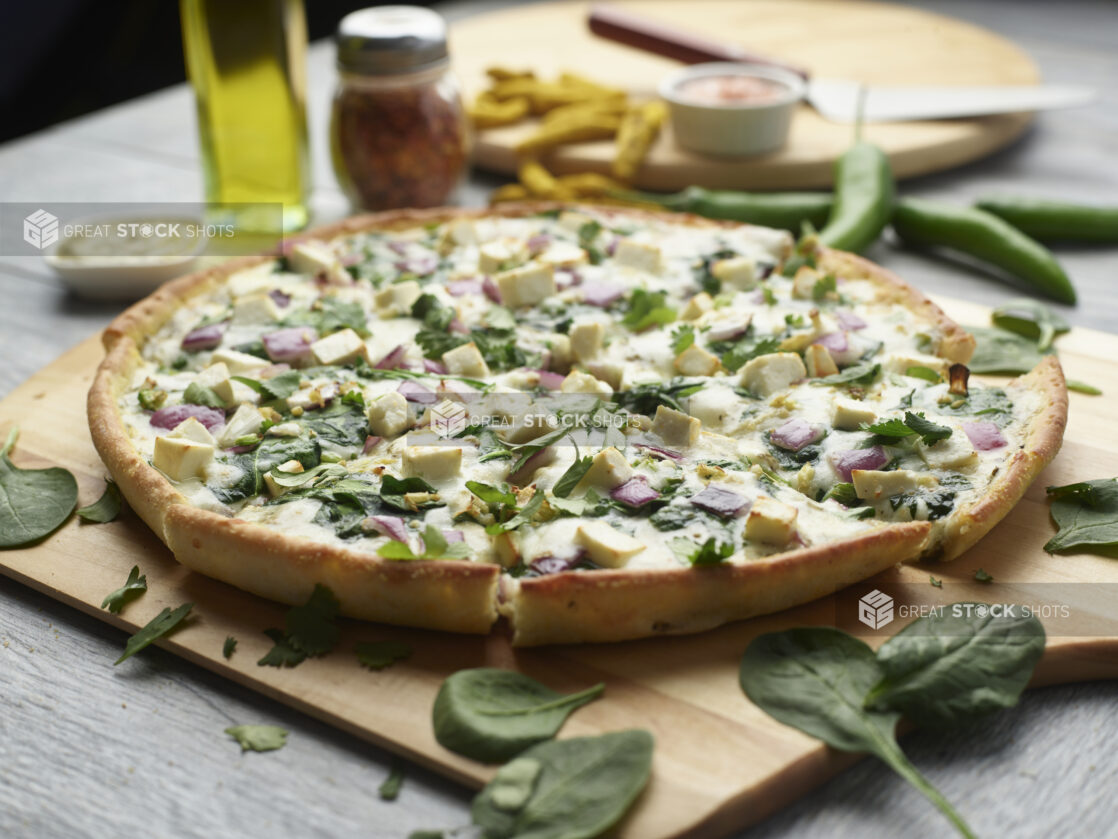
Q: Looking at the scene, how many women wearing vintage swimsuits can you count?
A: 0